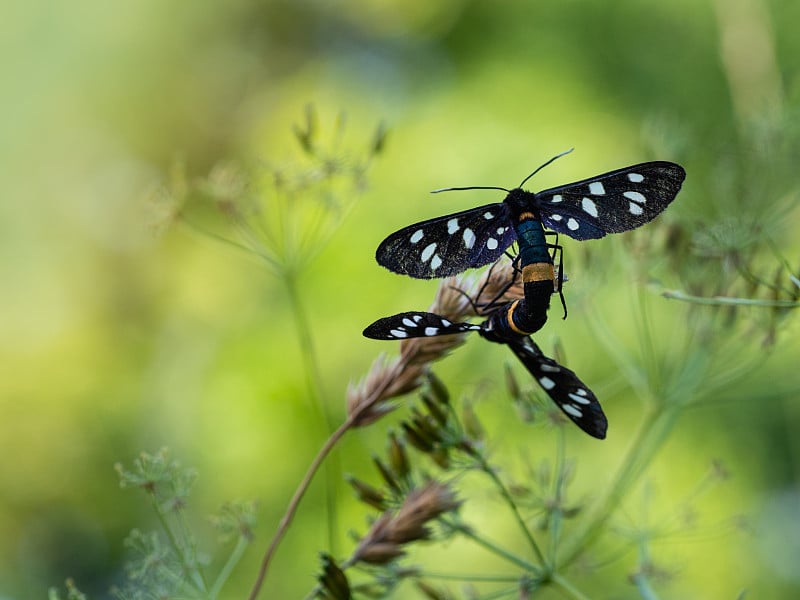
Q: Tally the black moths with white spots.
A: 2